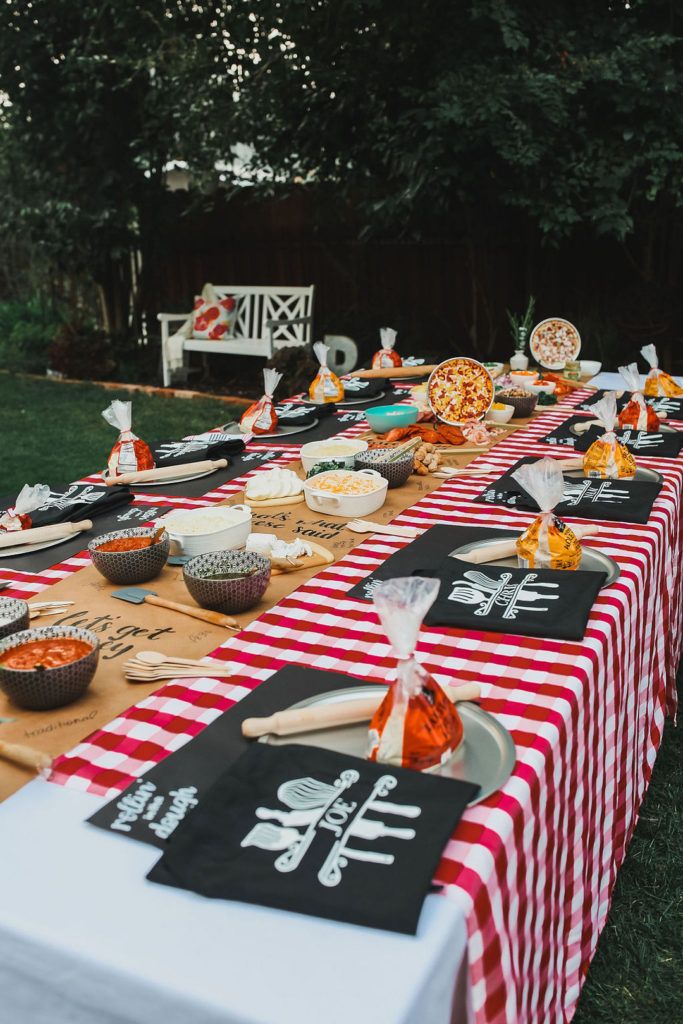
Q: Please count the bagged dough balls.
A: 10